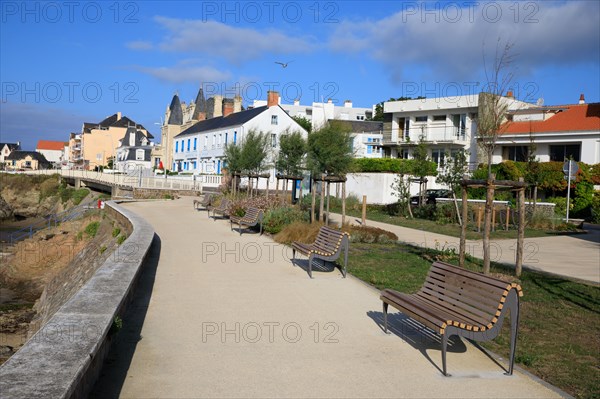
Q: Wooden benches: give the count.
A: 5